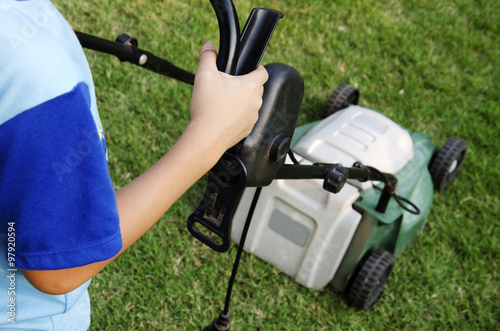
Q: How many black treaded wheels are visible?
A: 3